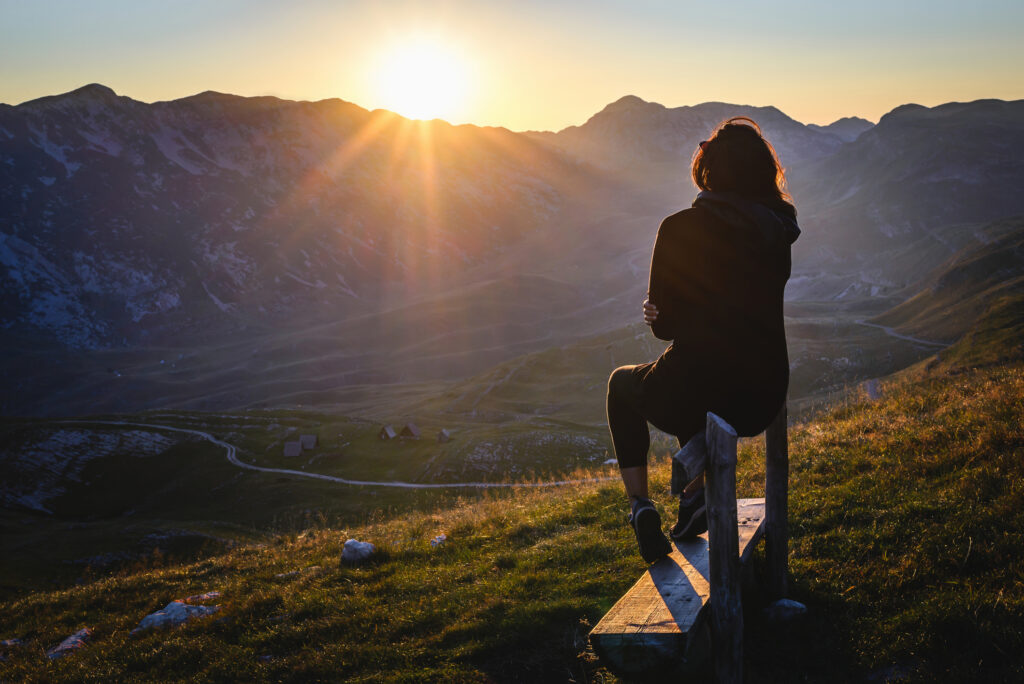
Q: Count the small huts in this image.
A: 5